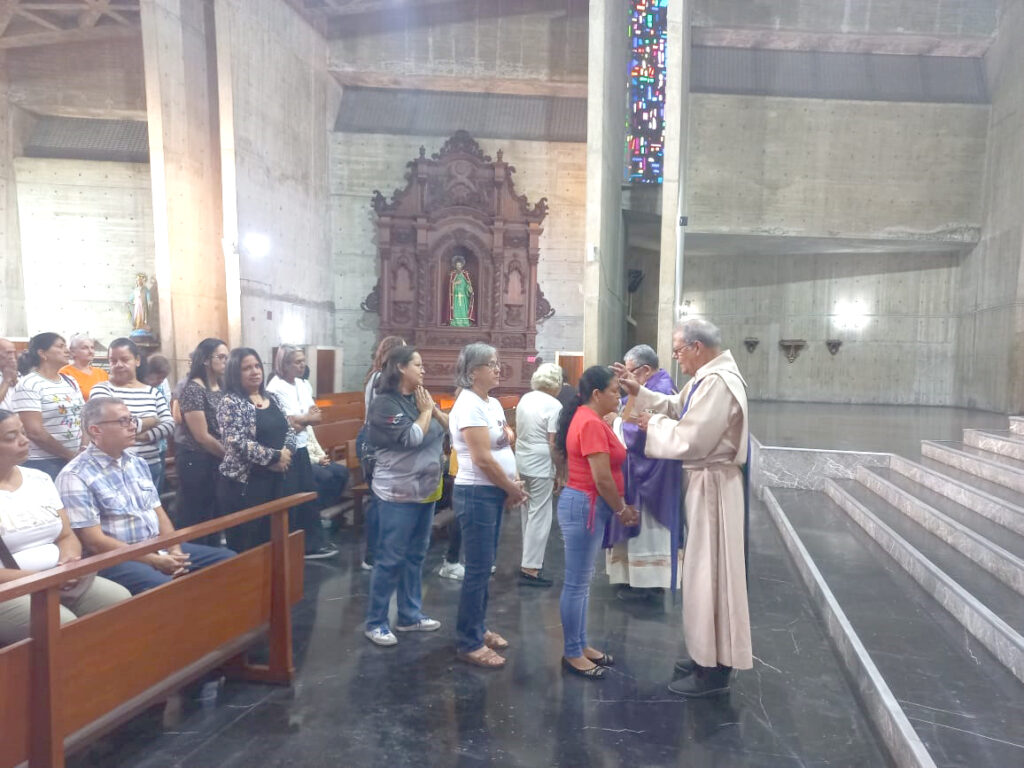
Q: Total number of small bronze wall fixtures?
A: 3